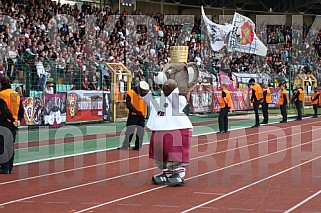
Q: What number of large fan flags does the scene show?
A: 2